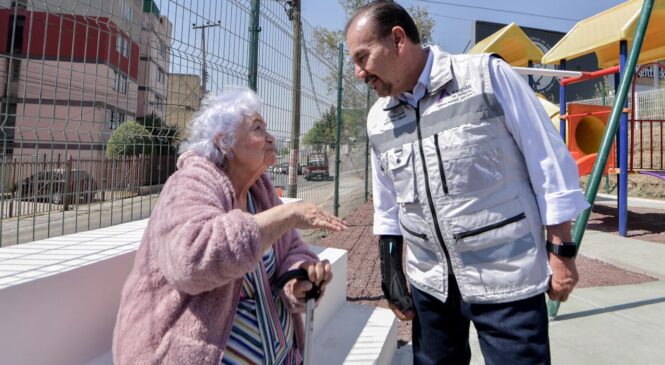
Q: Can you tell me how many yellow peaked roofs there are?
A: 2